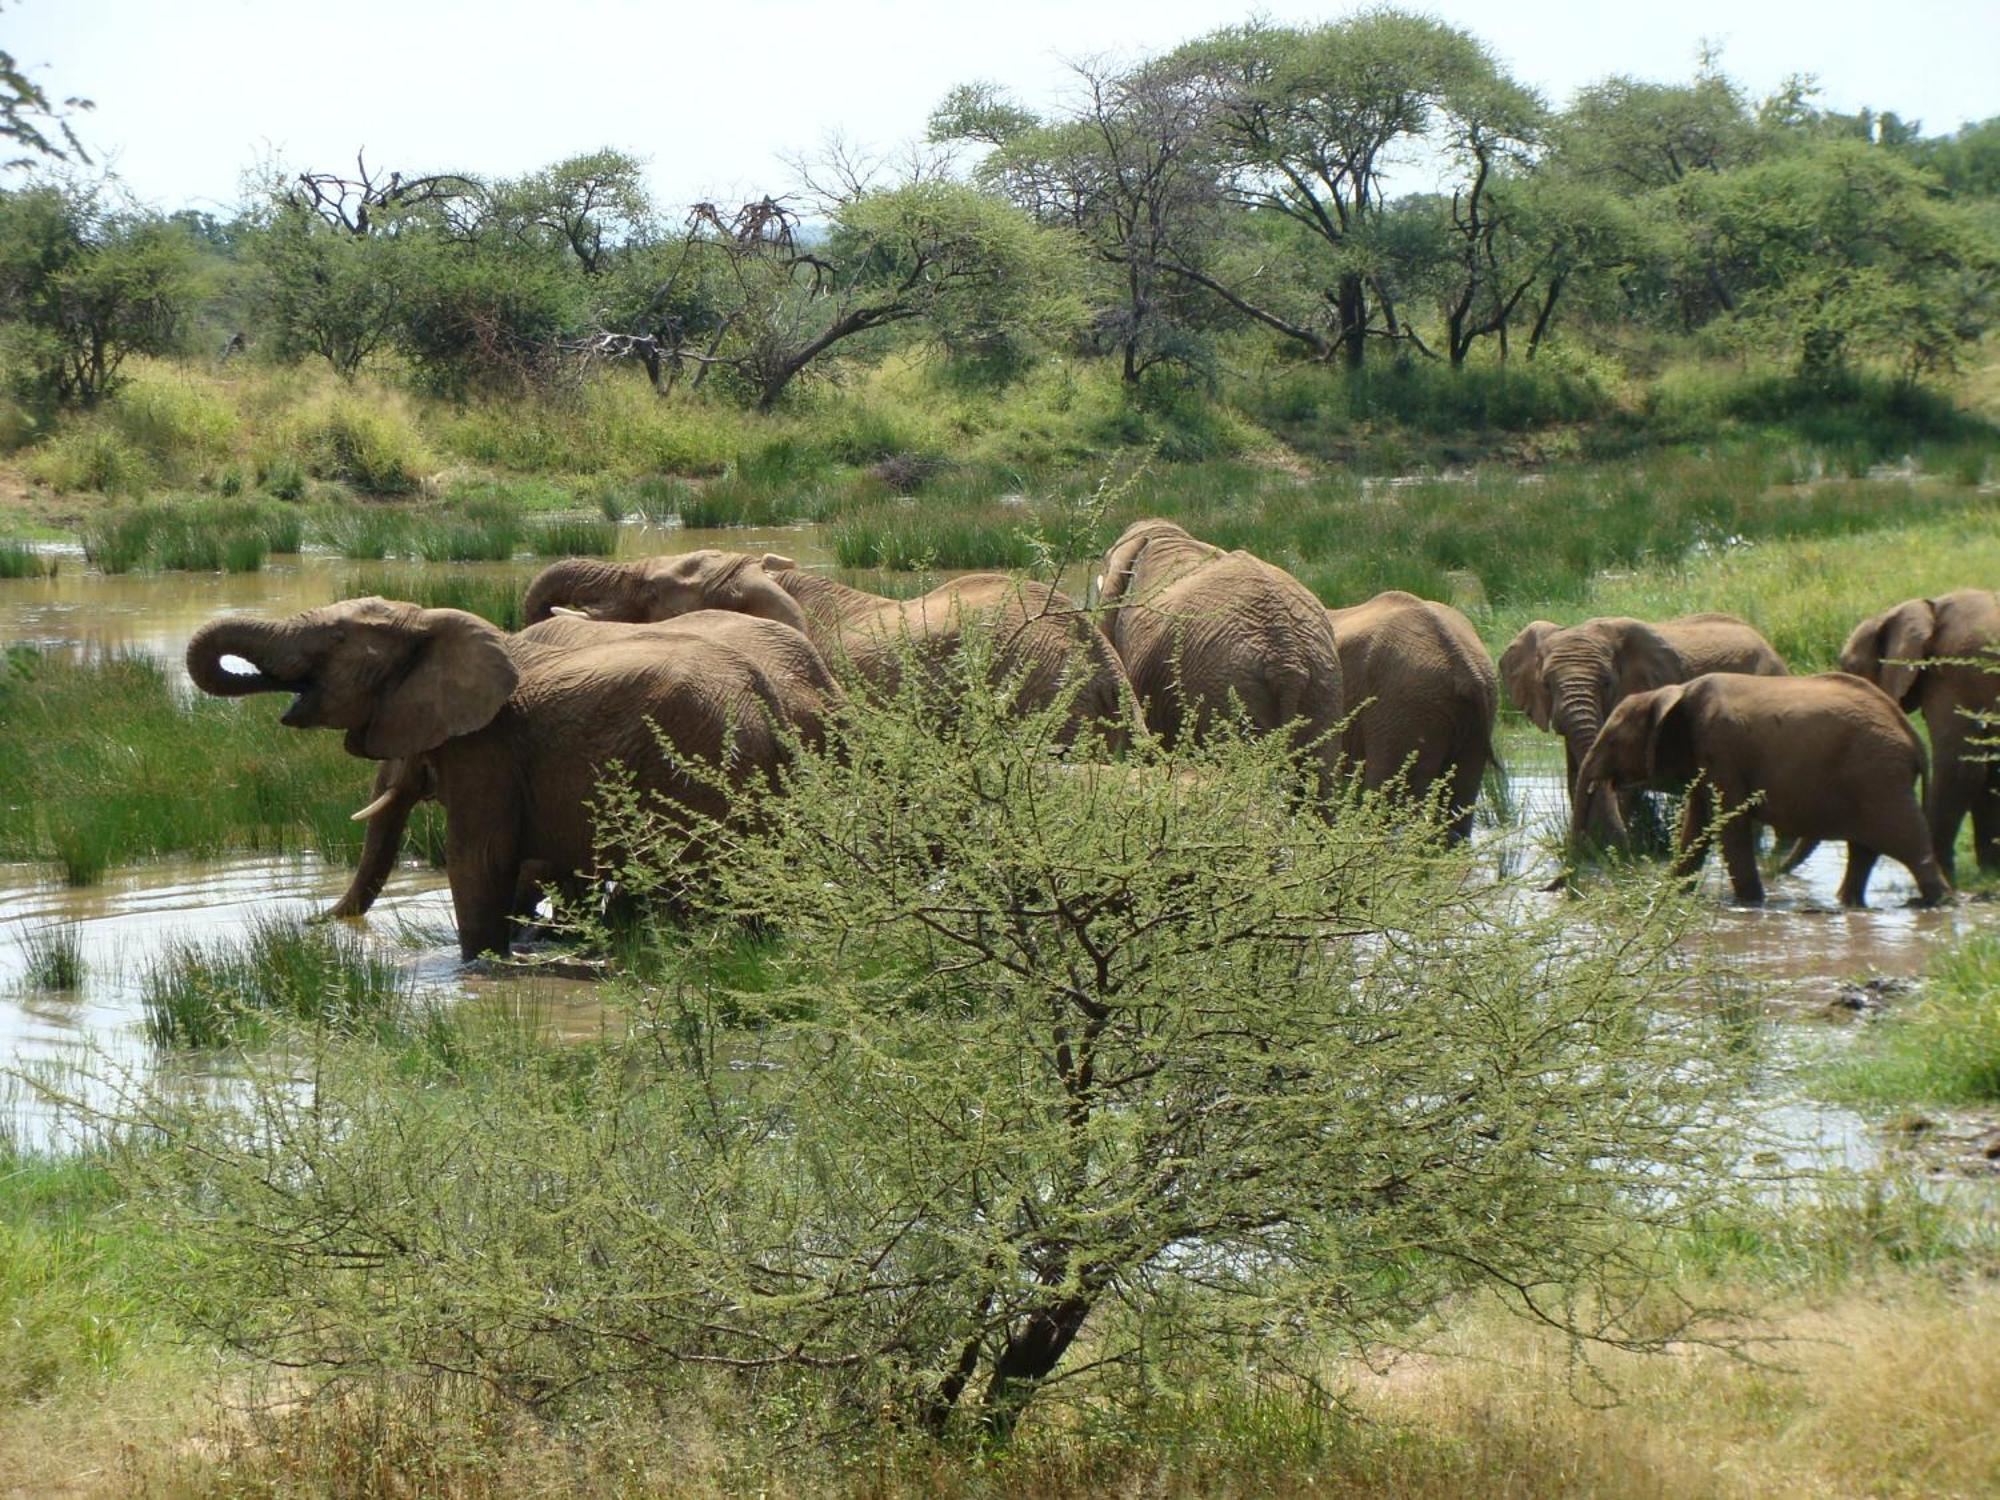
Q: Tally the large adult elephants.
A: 7